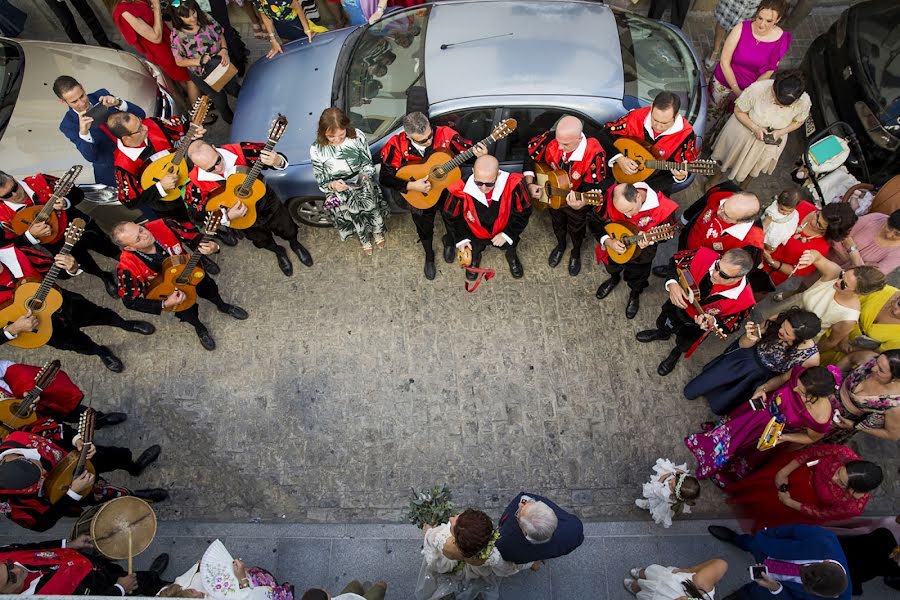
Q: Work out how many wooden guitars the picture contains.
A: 12